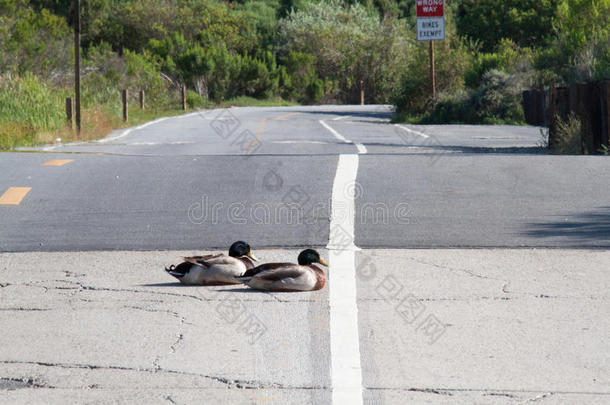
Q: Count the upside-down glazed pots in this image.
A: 0